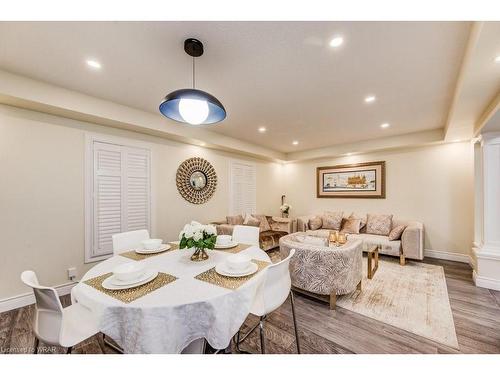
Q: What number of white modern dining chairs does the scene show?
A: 4